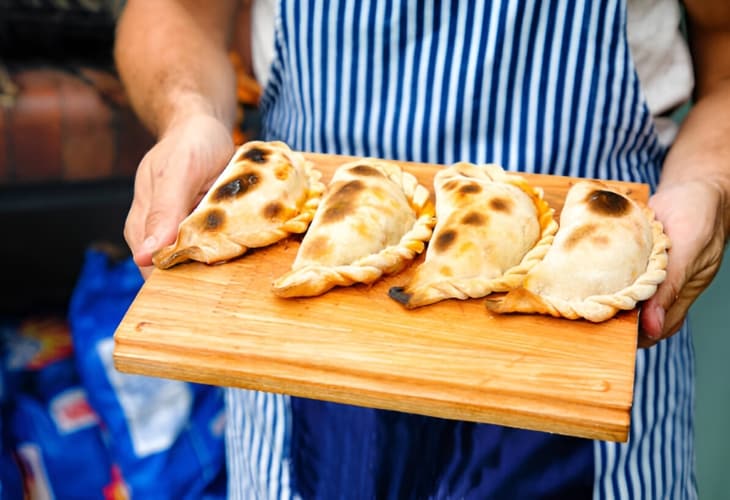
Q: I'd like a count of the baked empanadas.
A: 4